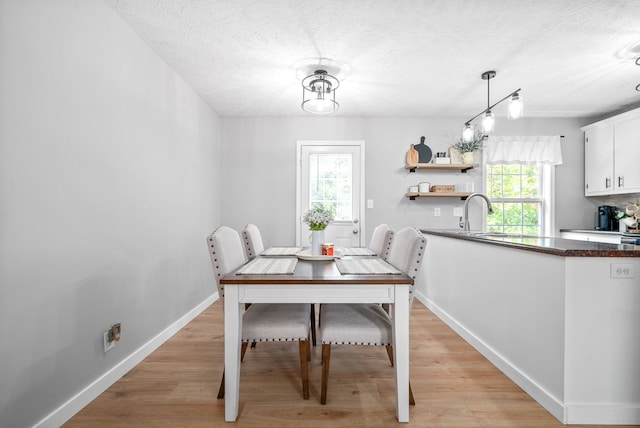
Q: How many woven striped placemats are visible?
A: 4